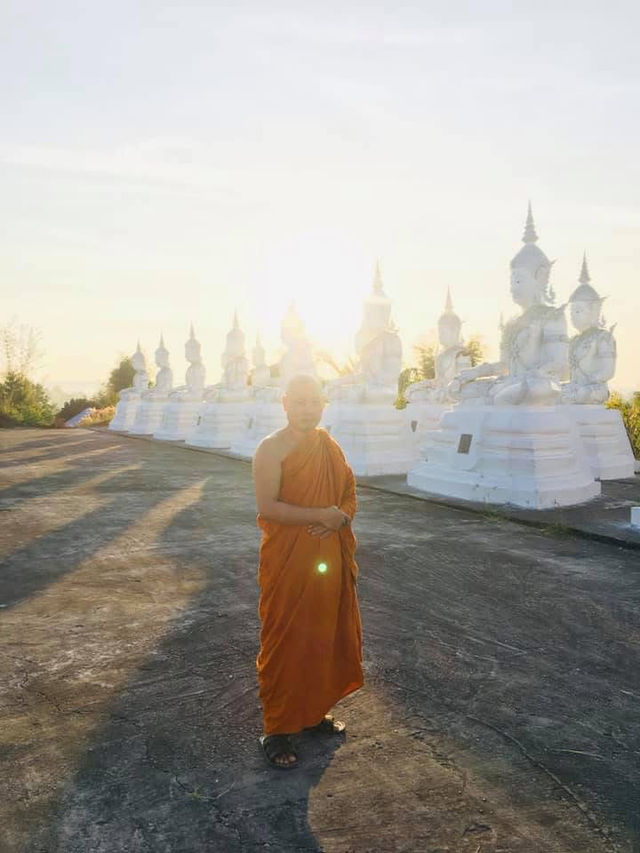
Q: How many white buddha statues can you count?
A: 10